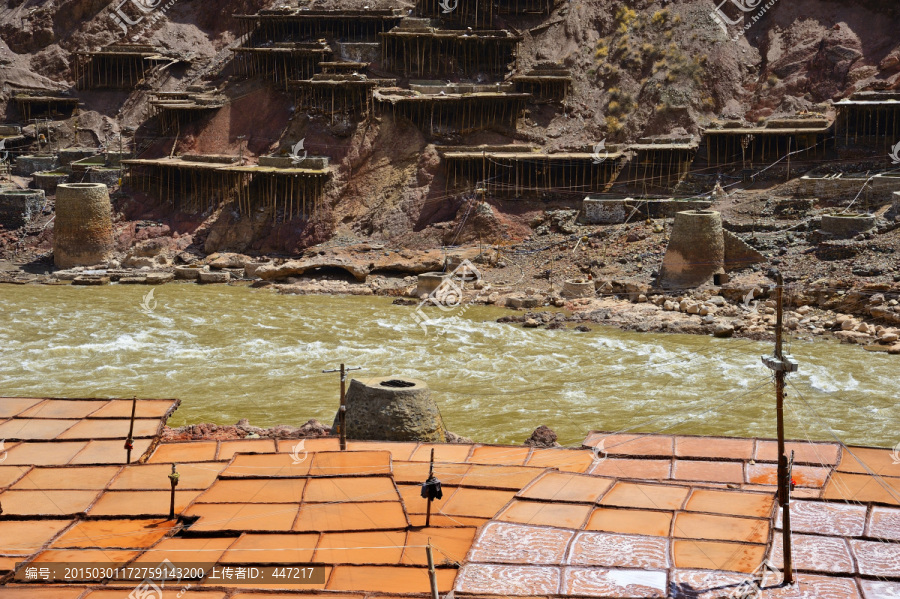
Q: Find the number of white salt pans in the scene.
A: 11